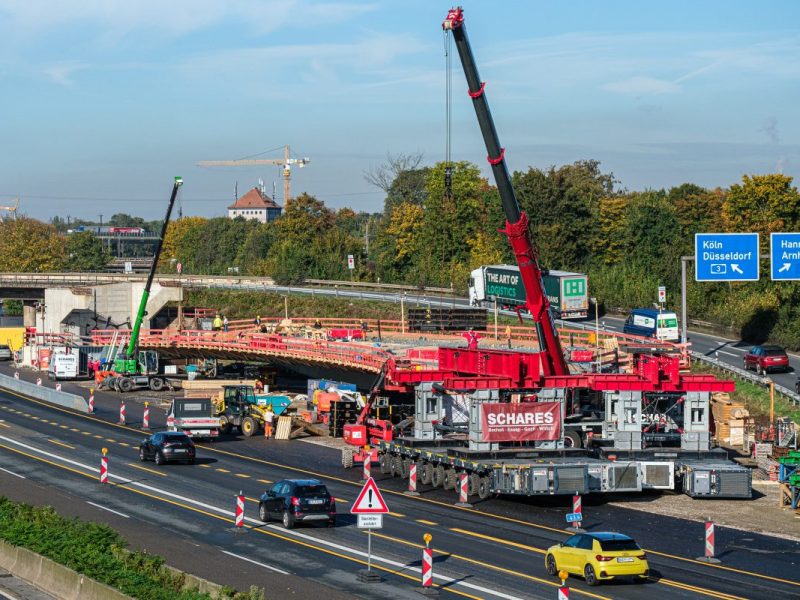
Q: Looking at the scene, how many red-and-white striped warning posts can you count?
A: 15